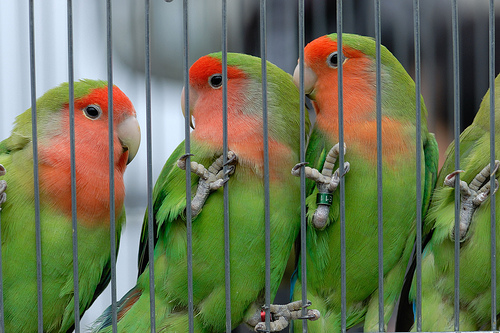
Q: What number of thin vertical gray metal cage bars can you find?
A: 13